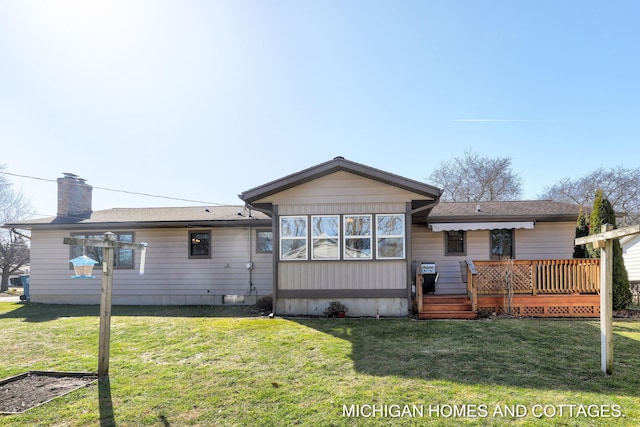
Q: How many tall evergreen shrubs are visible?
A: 2